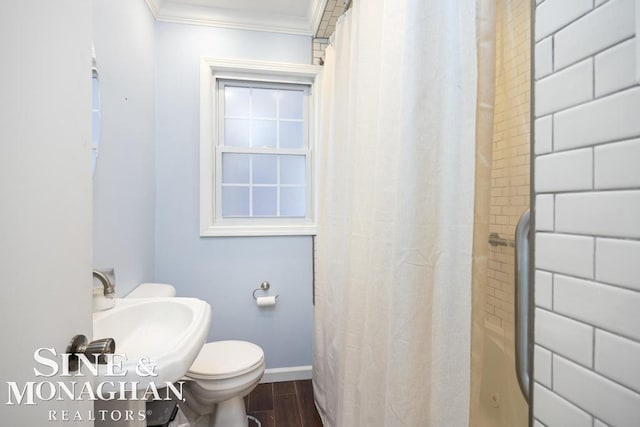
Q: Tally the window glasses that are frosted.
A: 12